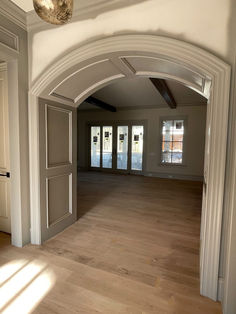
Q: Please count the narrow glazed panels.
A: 4